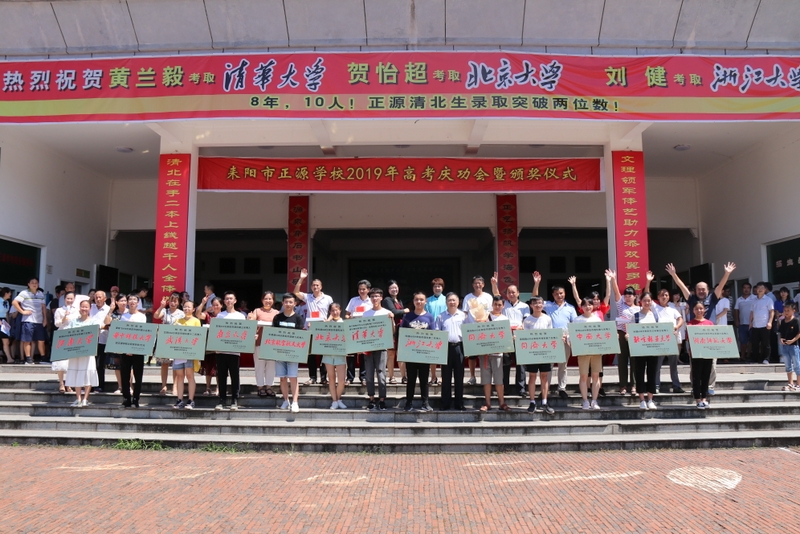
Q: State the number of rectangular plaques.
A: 13